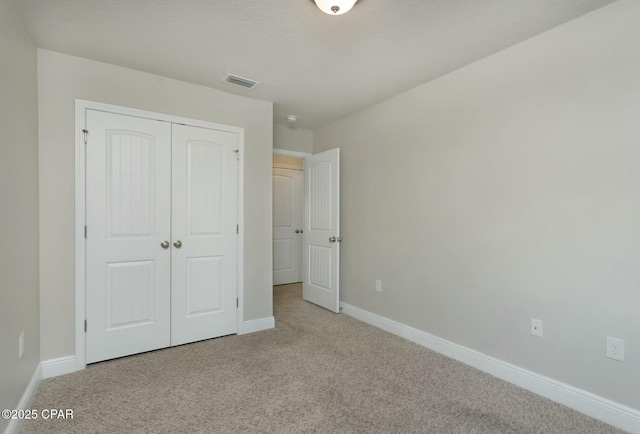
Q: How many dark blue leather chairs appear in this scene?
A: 0